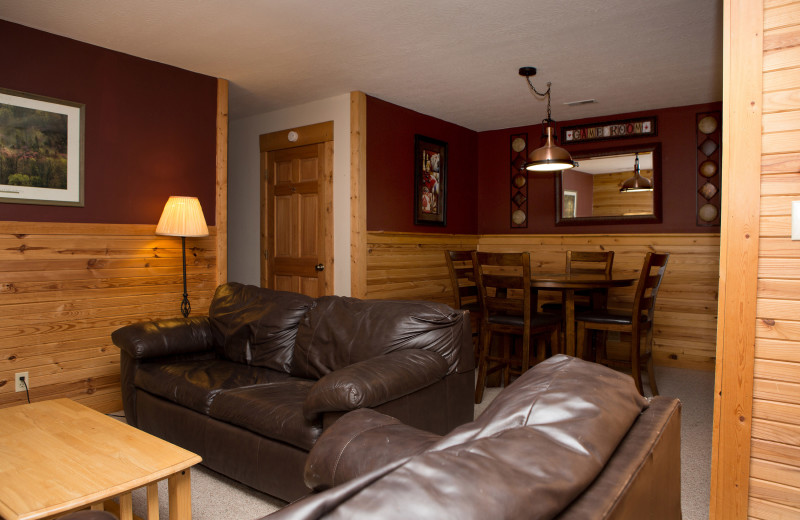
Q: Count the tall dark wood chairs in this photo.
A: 4